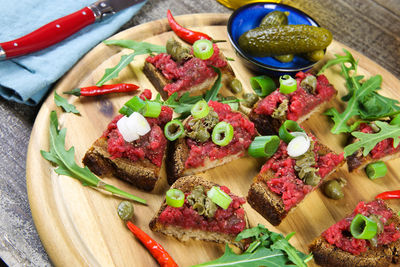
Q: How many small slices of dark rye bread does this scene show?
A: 8